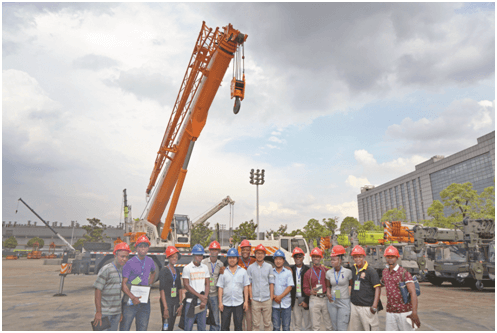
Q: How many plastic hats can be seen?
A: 14